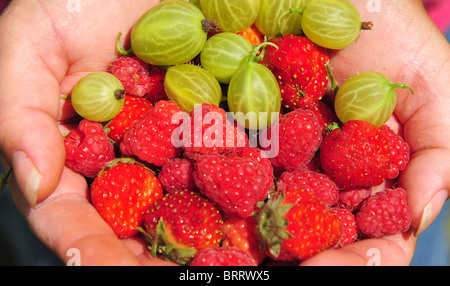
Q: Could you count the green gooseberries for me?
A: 9